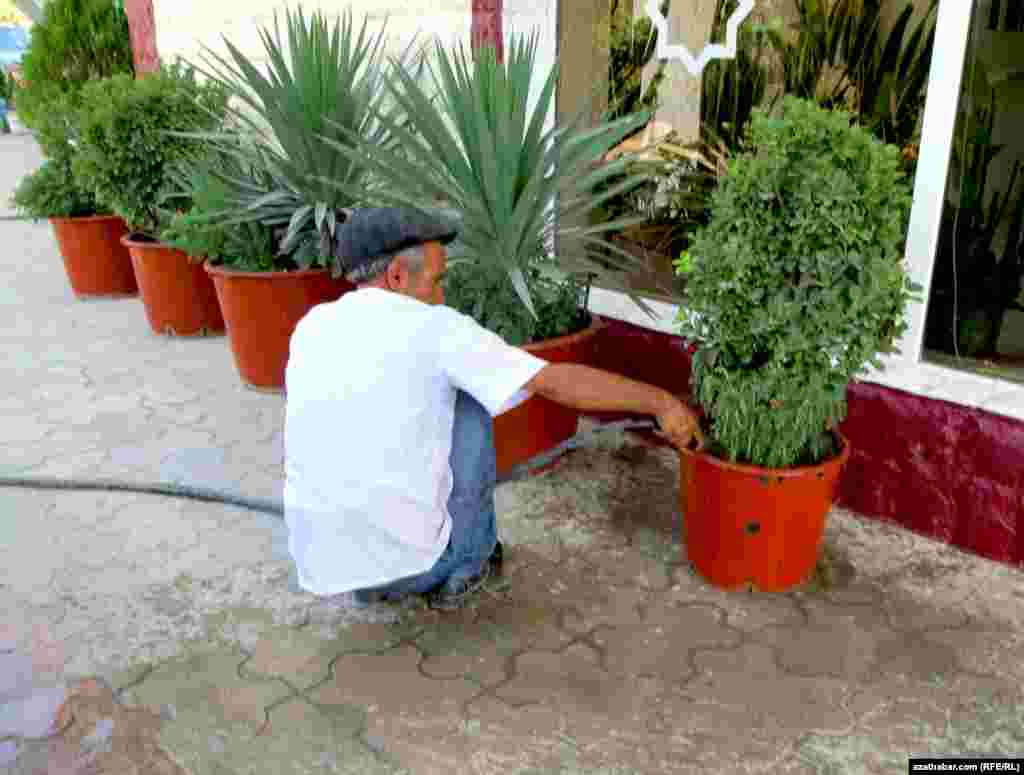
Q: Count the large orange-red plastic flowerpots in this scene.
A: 5